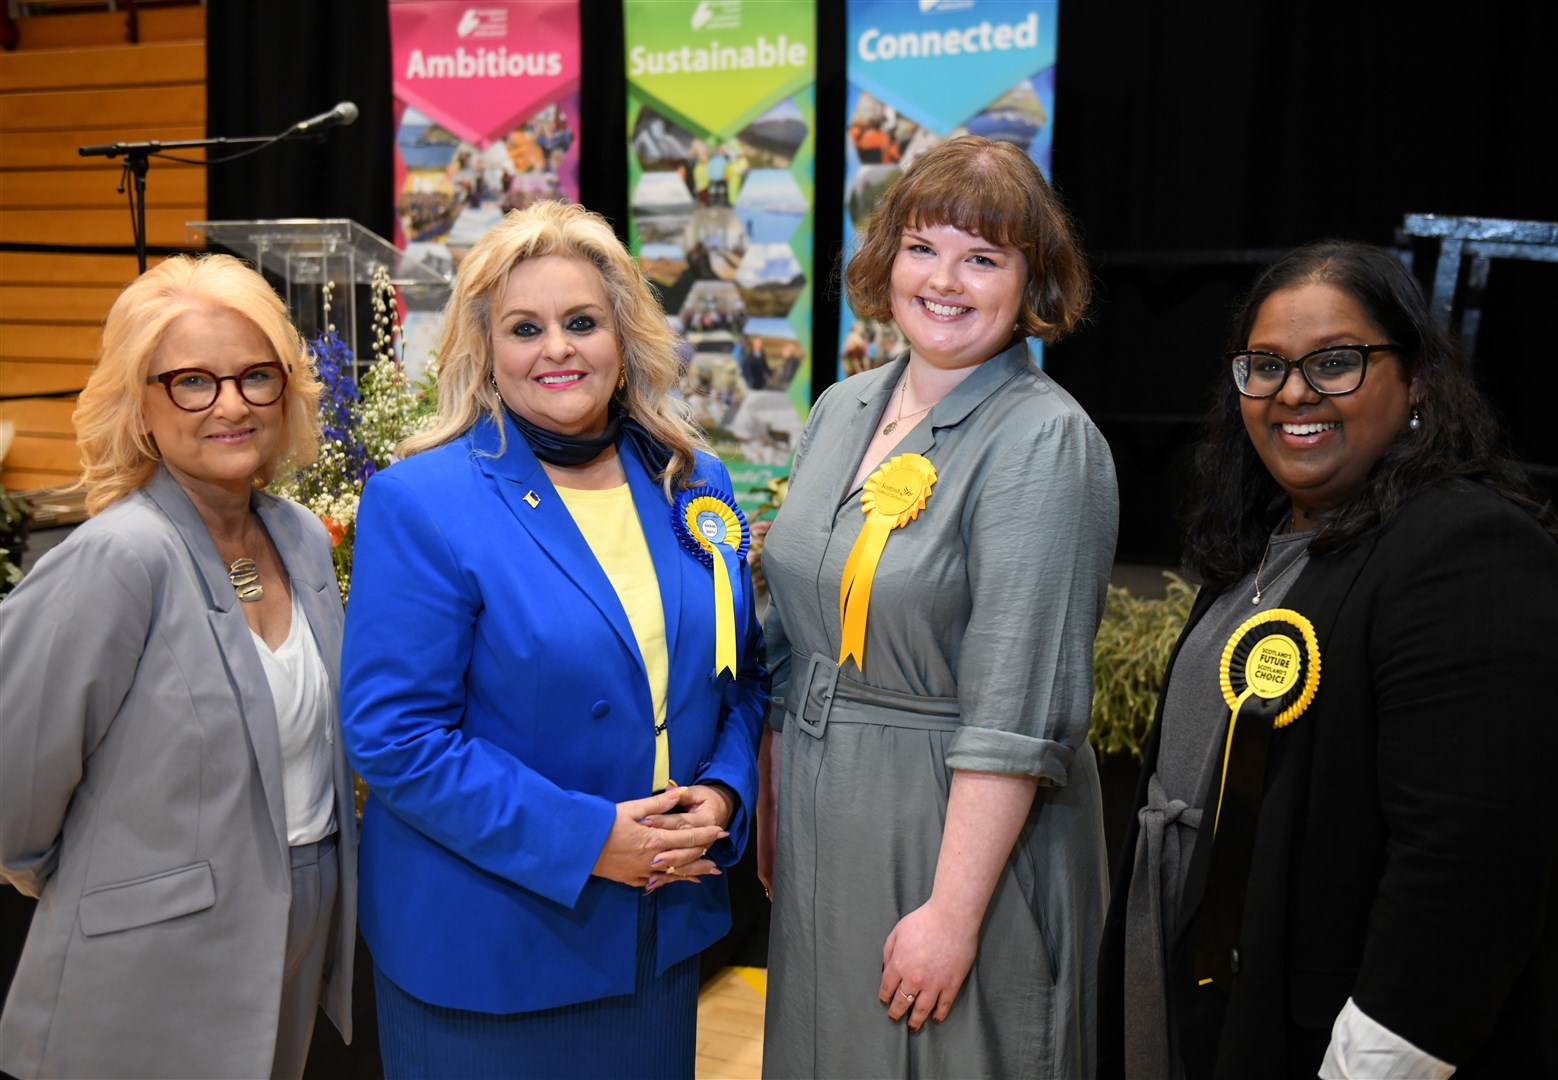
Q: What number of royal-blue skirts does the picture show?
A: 1